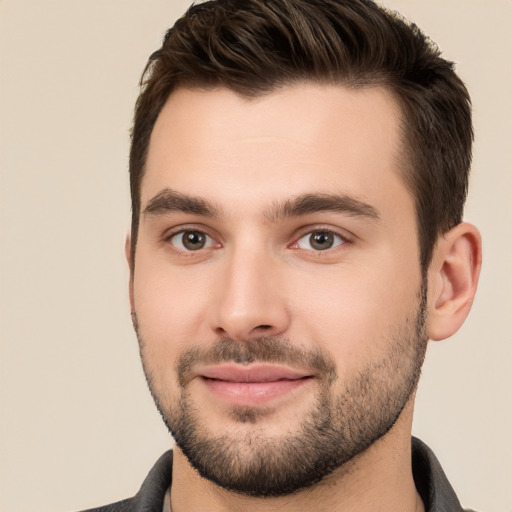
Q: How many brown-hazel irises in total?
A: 2